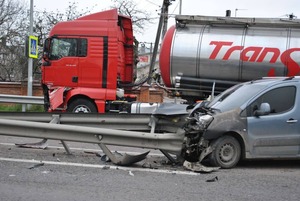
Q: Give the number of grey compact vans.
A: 1